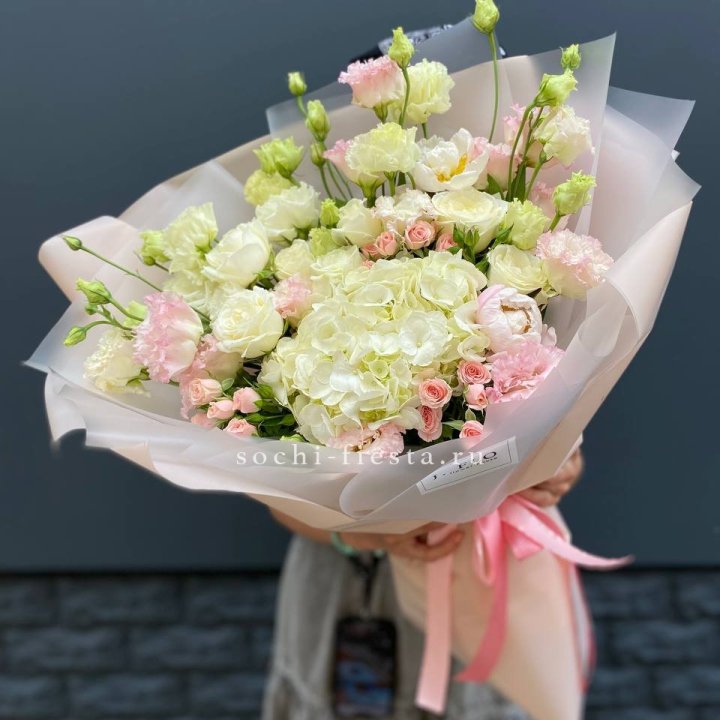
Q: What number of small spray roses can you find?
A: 14